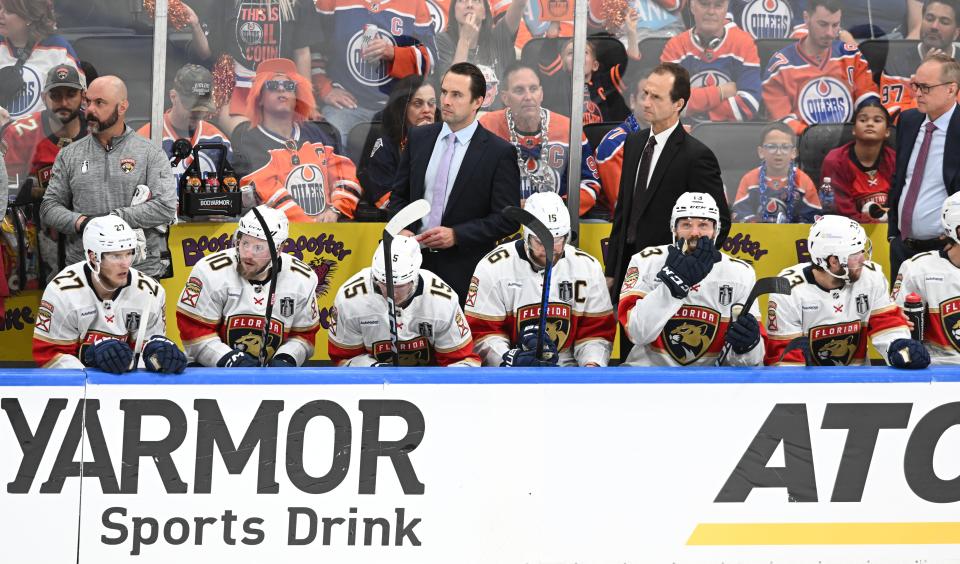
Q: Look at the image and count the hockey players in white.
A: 7